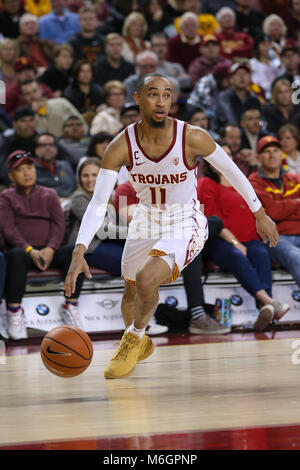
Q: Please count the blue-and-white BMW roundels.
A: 4